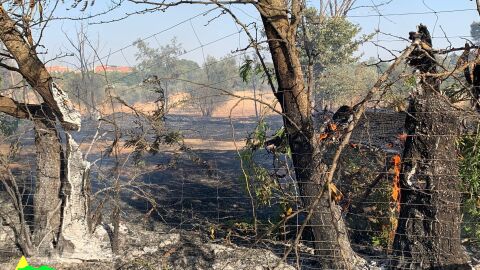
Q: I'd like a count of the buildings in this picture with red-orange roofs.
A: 2